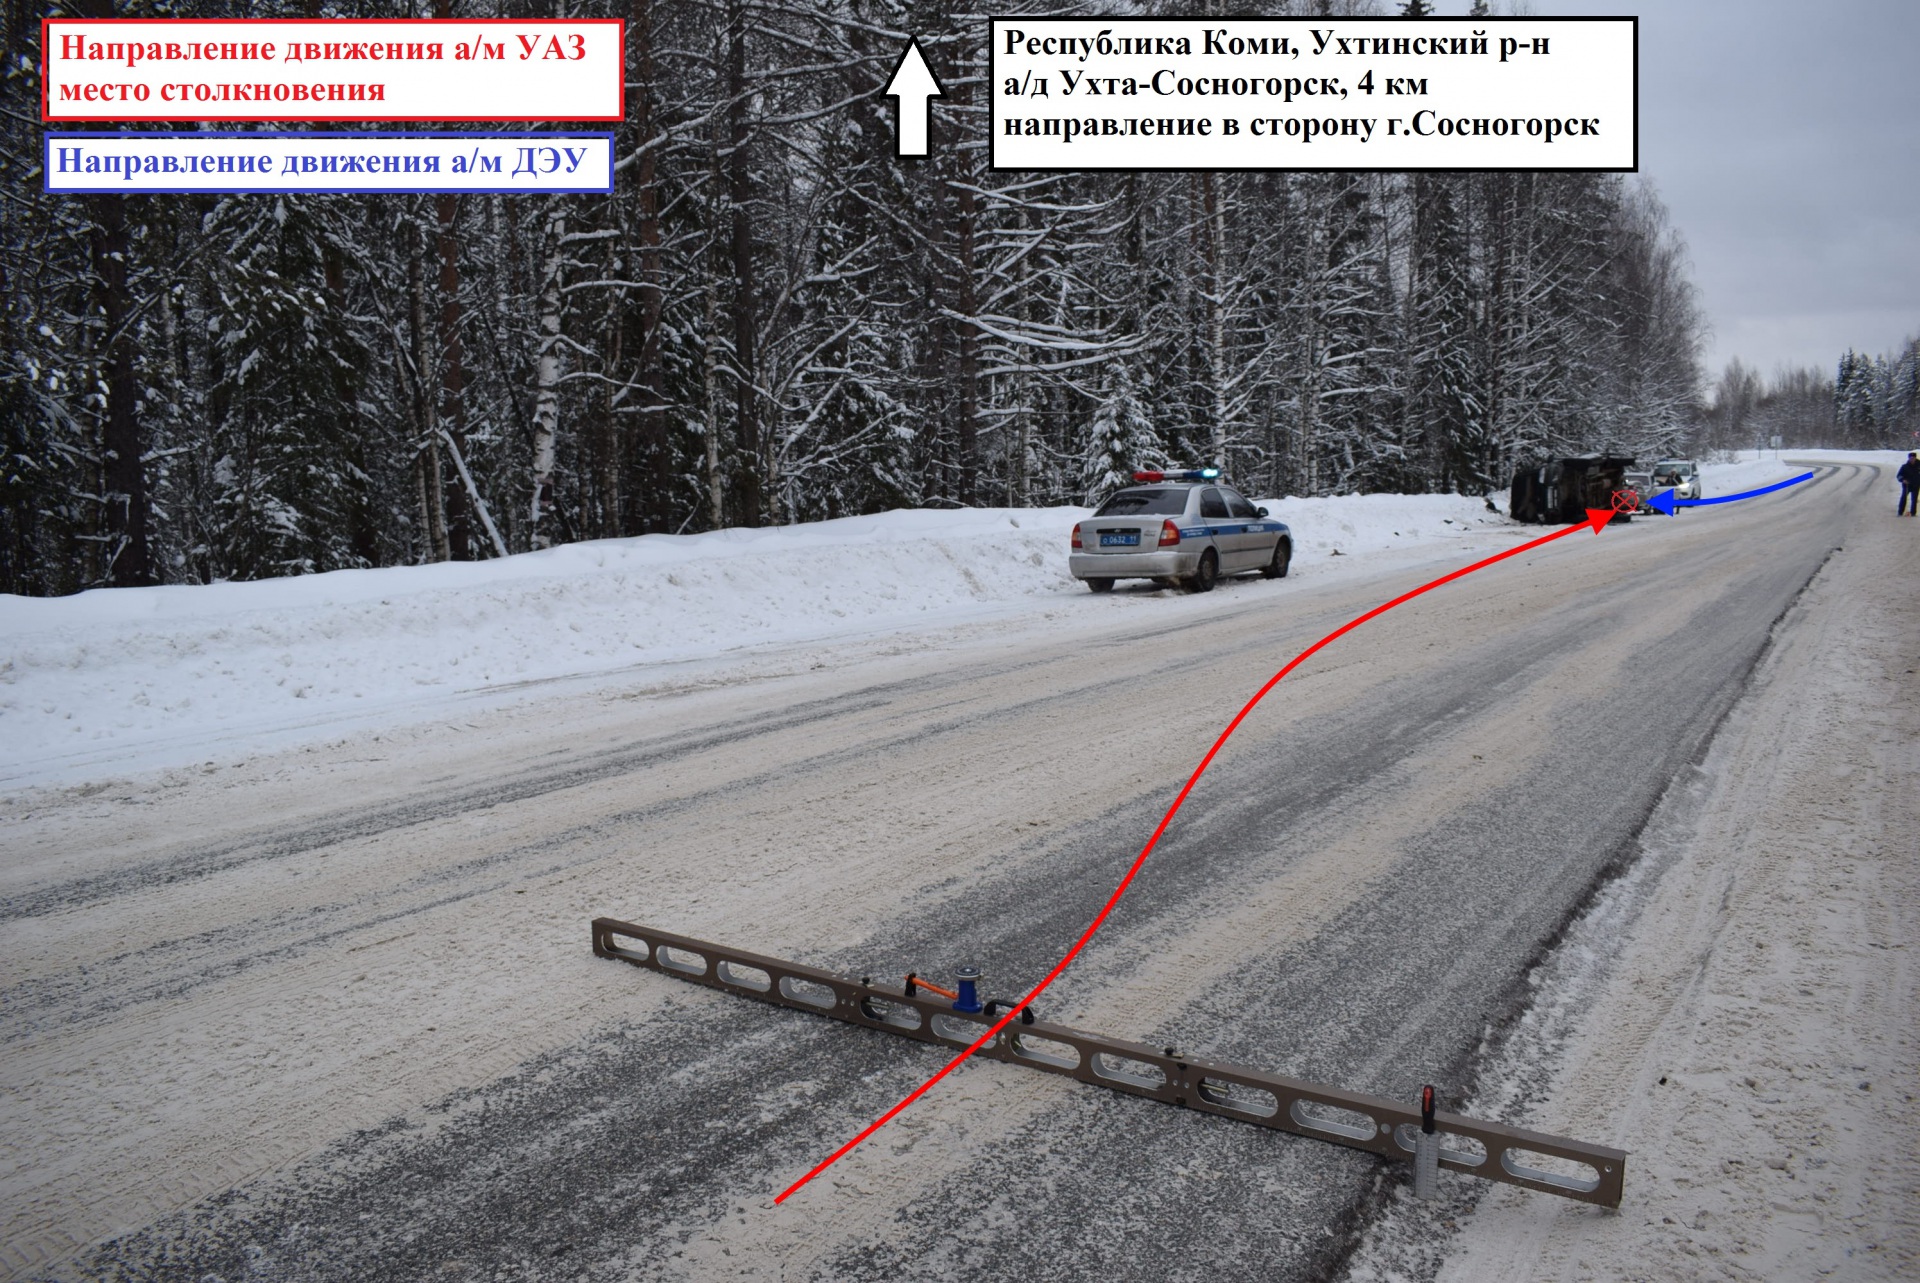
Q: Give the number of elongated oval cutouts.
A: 12